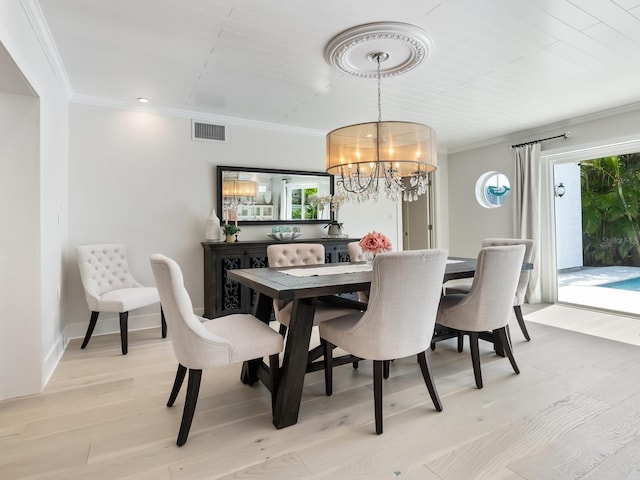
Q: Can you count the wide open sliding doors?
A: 1